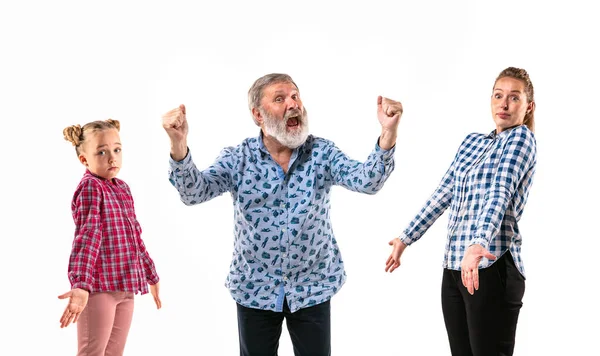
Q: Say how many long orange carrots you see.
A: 0